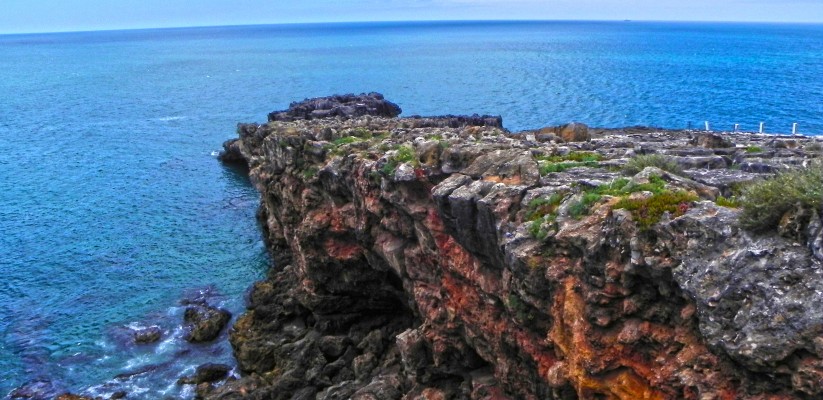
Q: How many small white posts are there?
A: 4